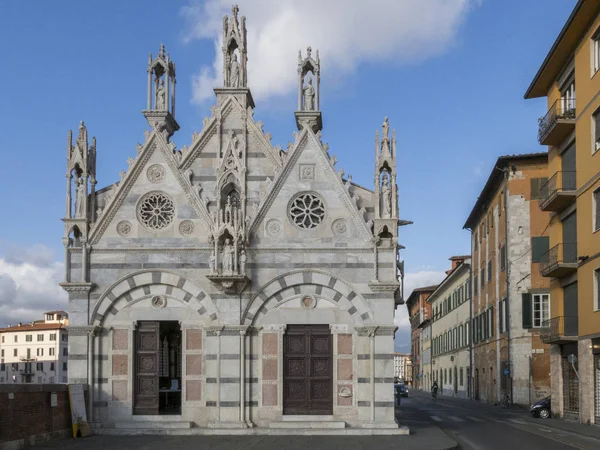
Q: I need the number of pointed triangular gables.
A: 3